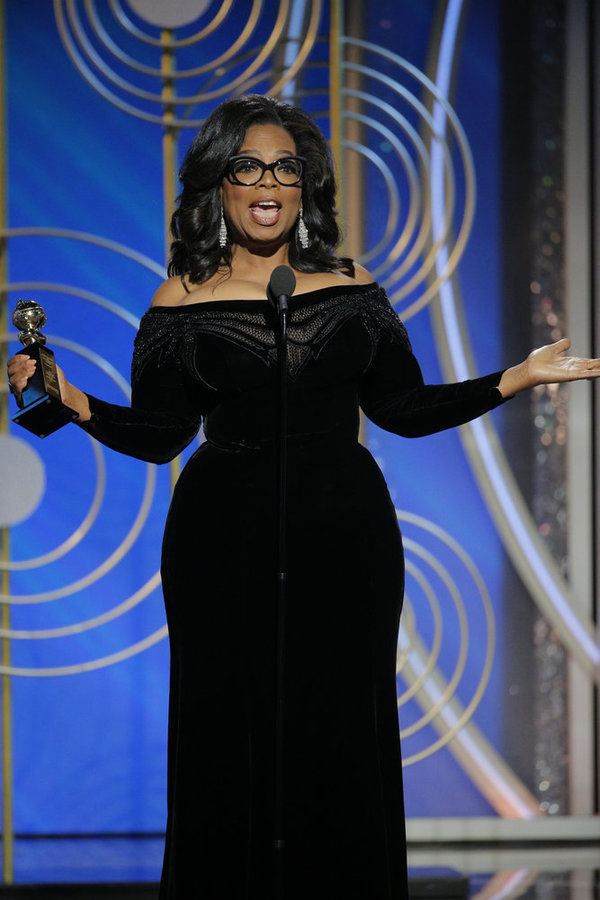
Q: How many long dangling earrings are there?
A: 2